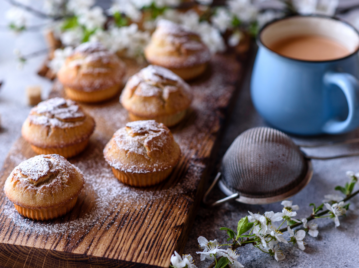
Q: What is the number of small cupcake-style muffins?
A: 6